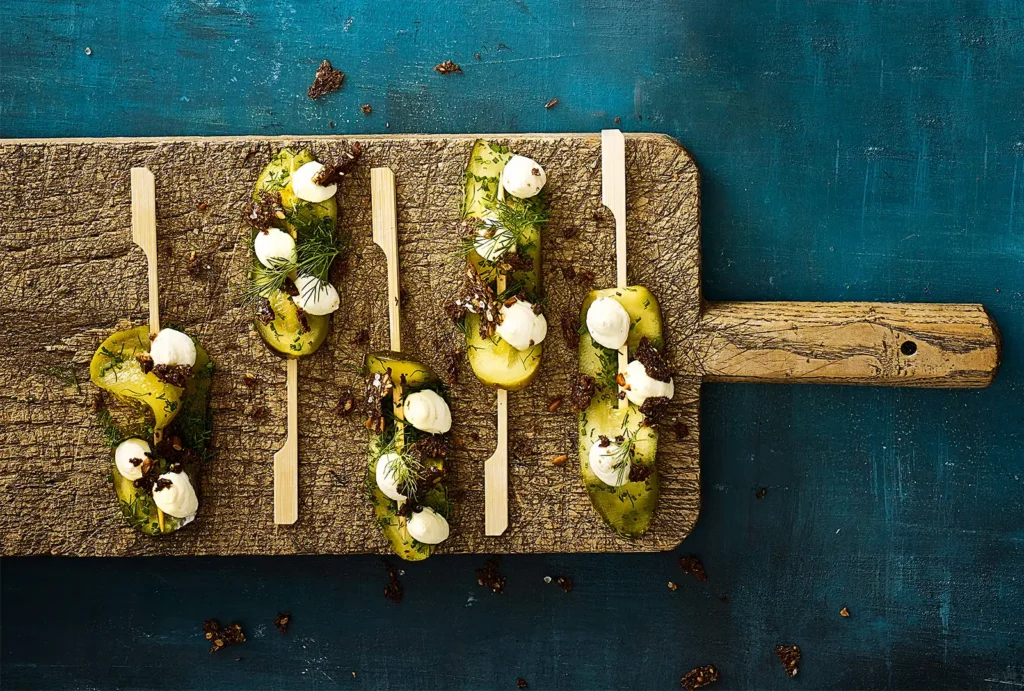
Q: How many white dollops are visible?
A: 15